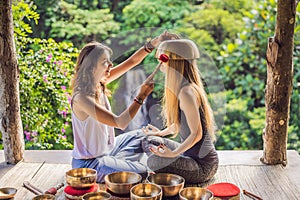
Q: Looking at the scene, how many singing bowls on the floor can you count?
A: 8